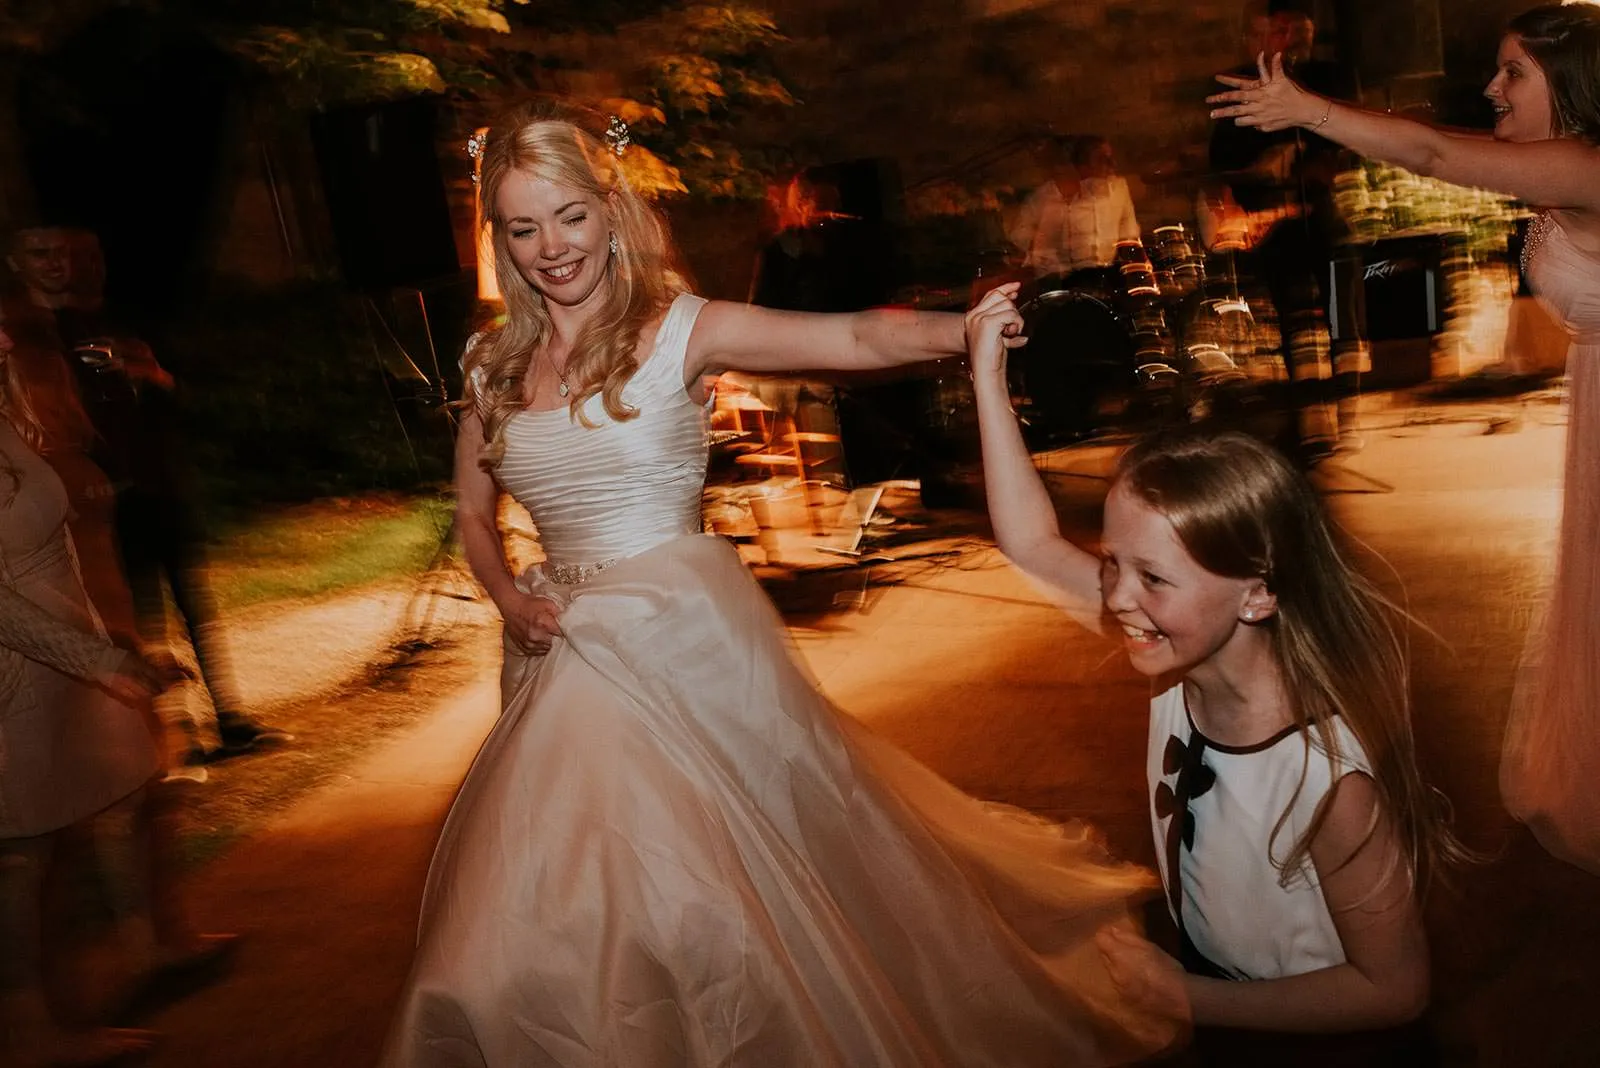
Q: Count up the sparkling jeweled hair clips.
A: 2